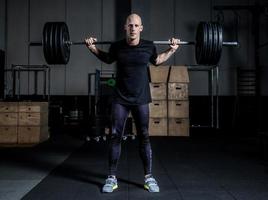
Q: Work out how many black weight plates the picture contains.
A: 8